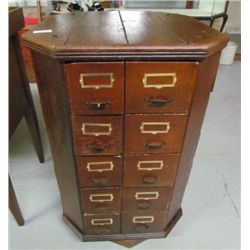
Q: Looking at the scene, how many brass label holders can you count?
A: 10